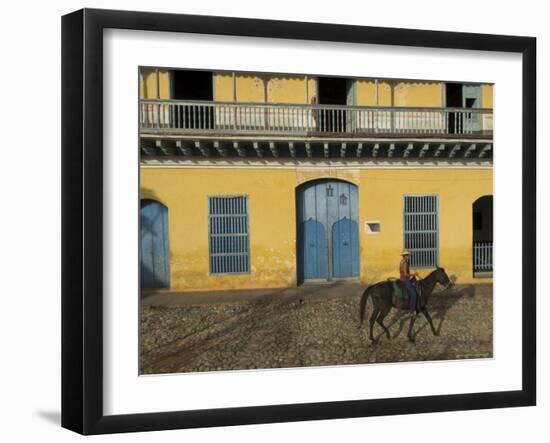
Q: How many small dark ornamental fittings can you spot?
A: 2